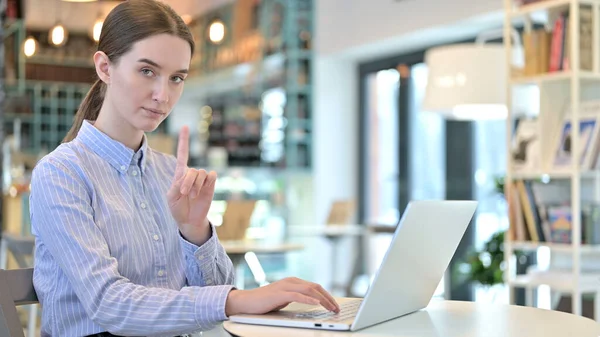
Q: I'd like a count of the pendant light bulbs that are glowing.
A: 4